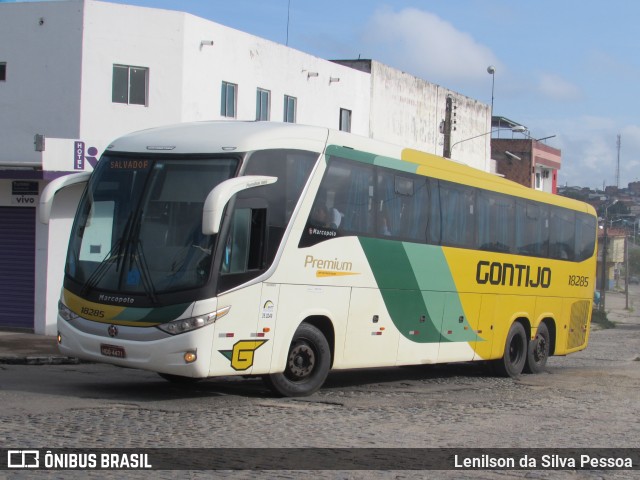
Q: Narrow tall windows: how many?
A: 4